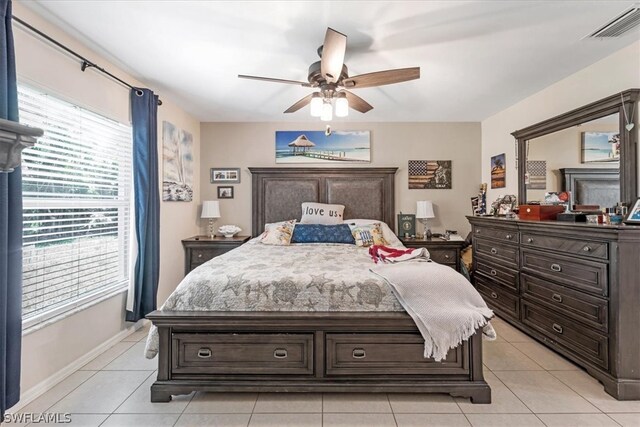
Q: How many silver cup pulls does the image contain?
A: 9